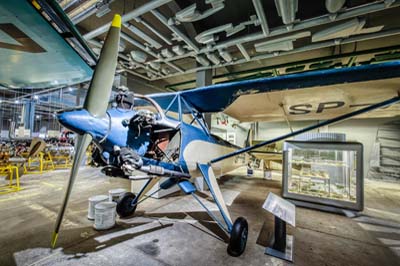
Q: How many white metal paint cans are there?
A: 3